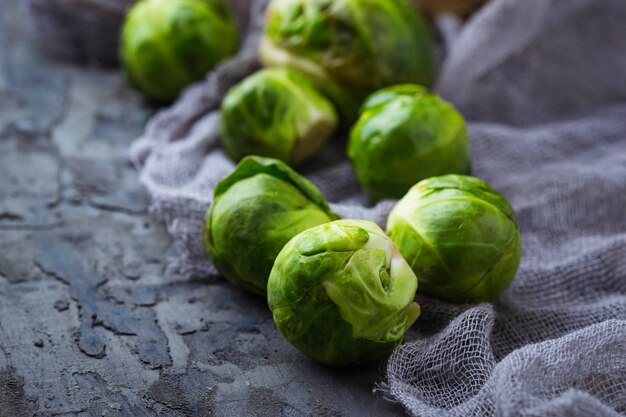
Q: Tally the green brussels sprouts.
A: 7